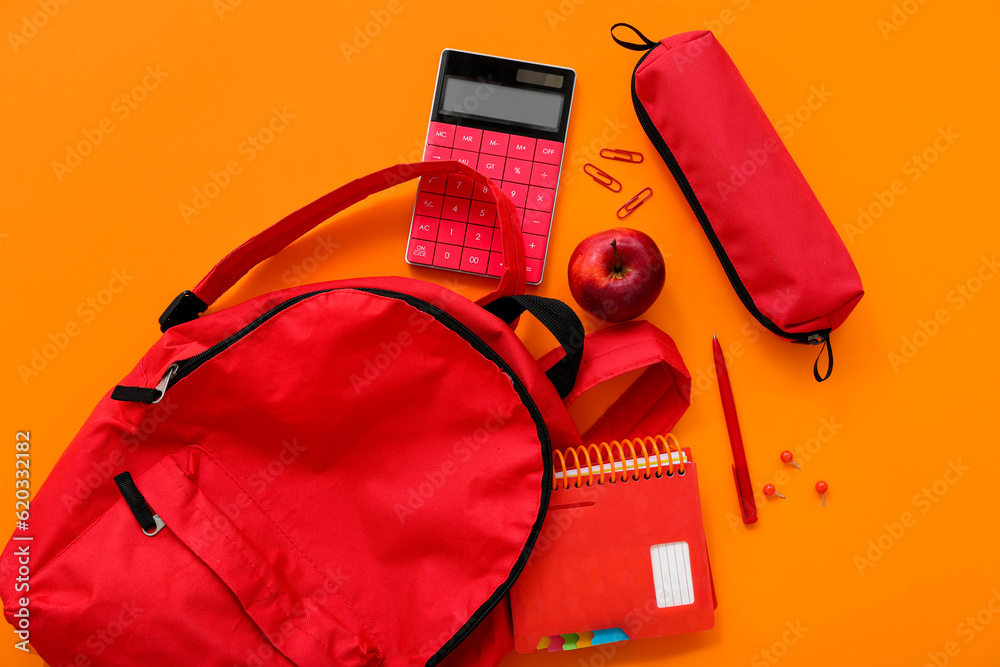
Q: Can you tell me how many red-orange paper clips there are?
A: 3